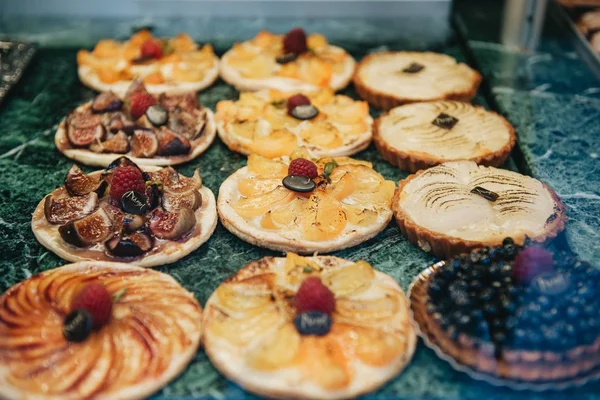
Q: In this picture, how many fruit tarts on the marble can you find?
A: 12